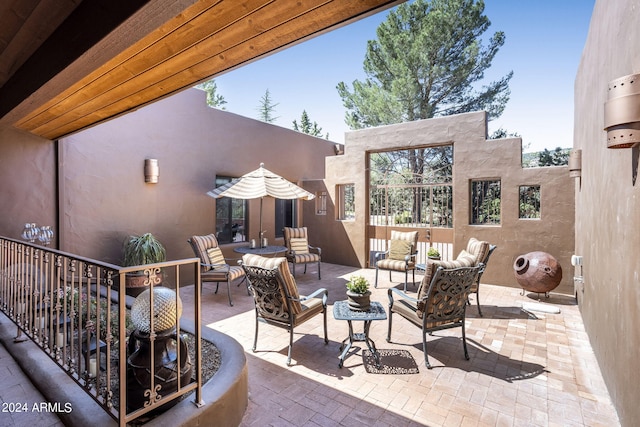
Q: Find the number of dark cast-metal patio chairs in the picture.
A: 6